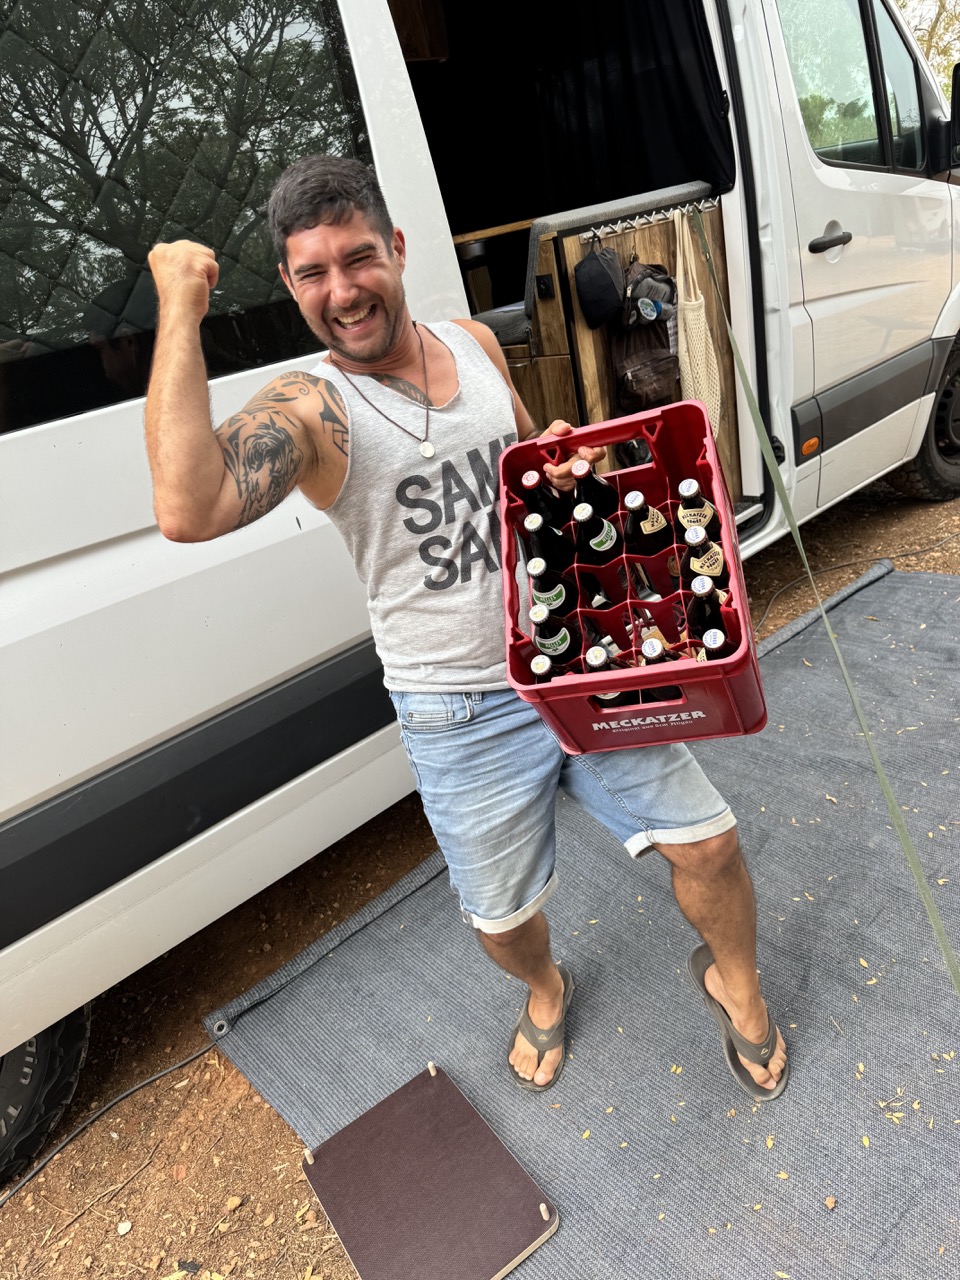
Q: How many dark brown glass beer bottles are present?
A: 14